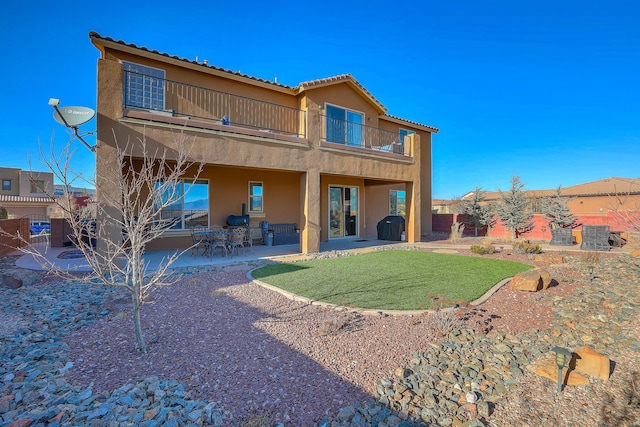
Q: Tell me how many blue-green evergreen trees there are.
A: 3